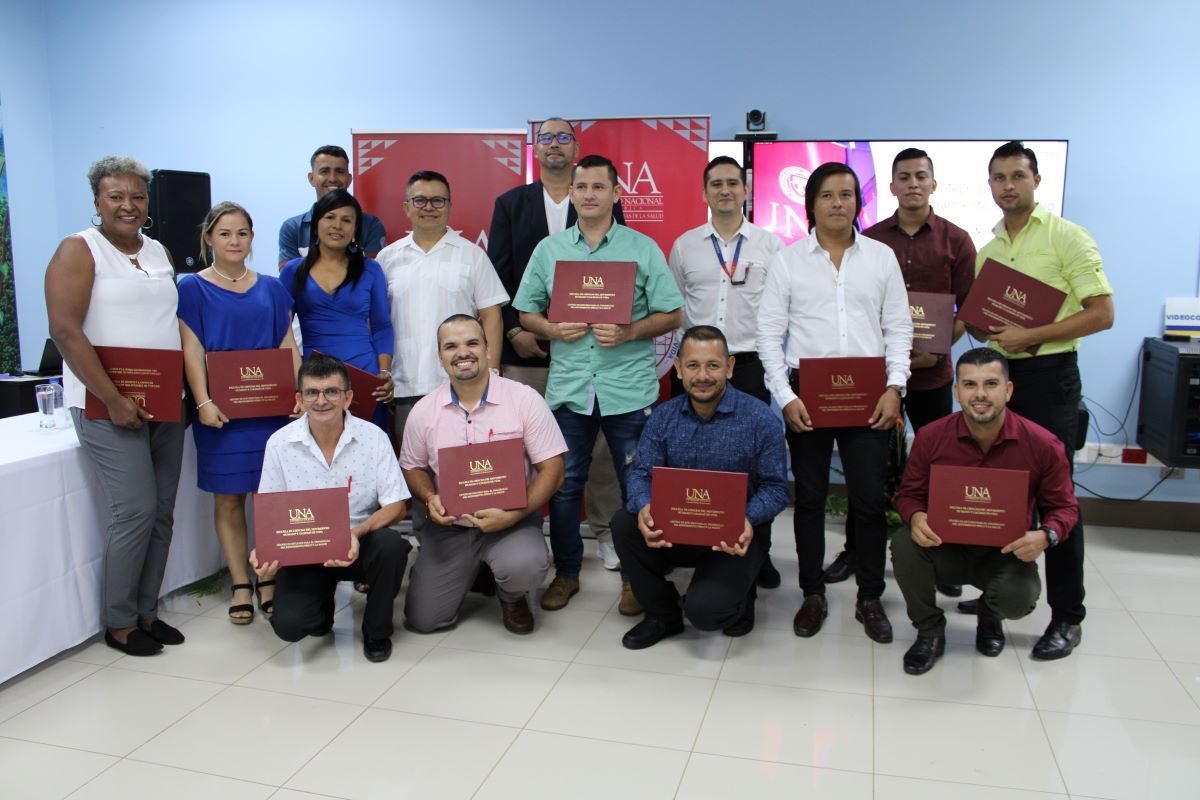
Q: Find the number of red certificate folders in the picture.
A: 11